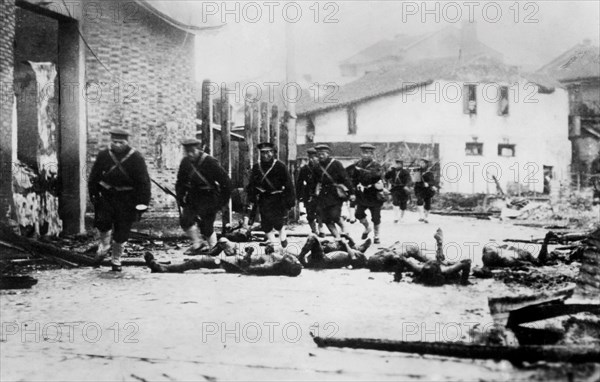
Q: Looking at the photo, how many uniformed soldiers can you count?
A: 8